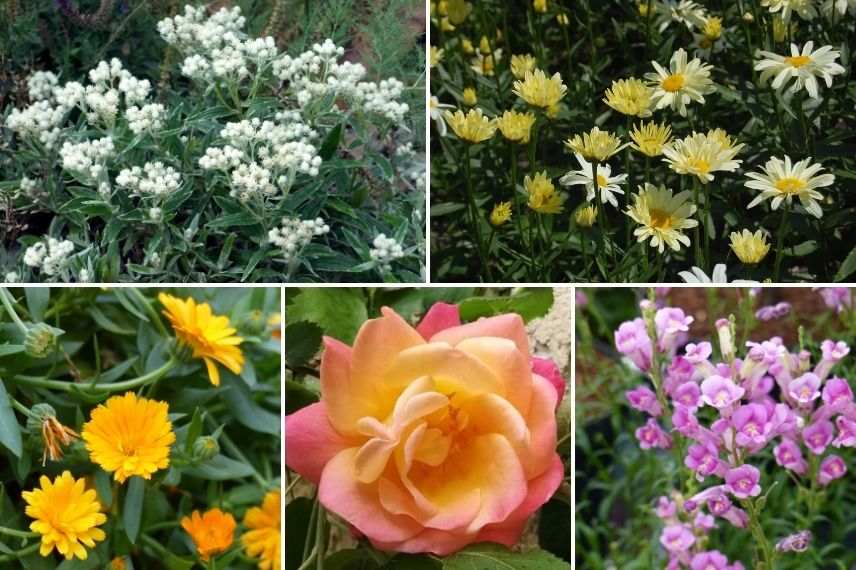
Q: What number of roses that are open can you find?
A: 1